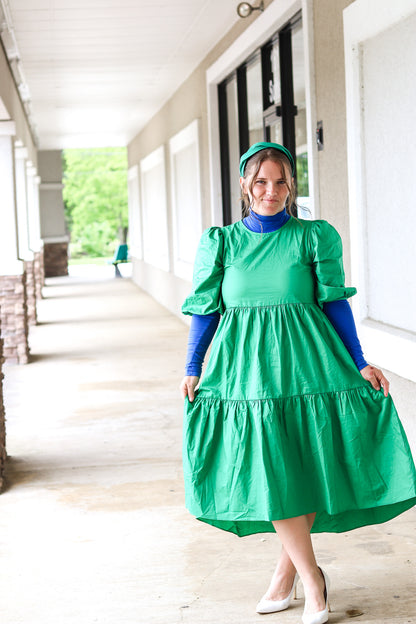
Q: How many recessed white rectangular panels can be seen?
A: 4